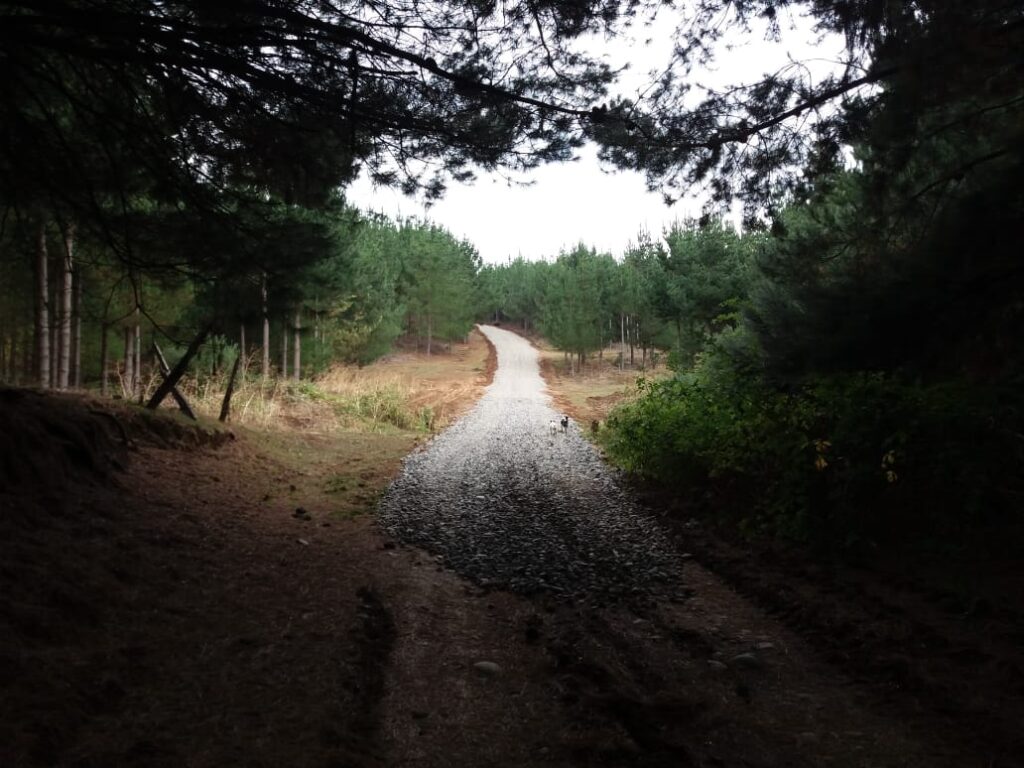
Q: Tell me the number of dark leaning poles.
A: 3